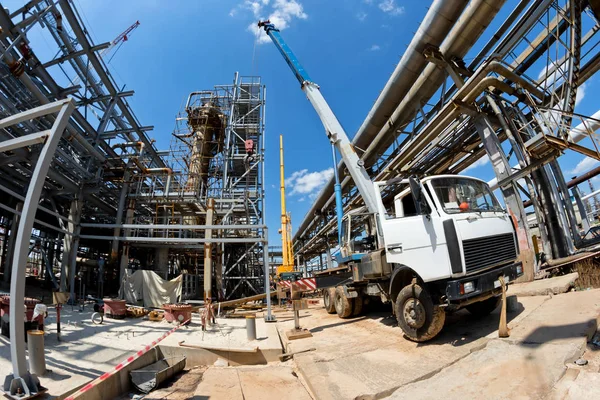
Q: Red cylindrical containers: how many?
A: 3